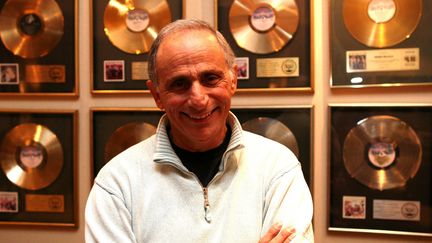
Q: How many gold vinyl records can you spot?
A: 8